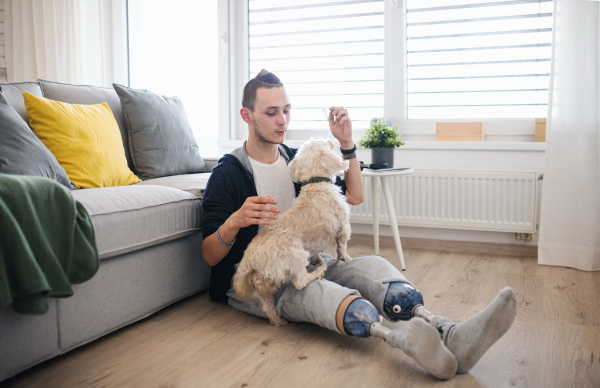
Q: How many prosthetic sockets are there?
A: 2